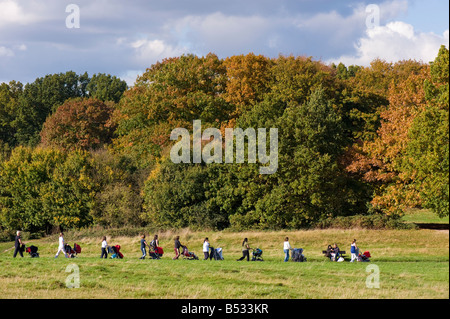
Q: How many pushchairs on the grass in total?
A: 9